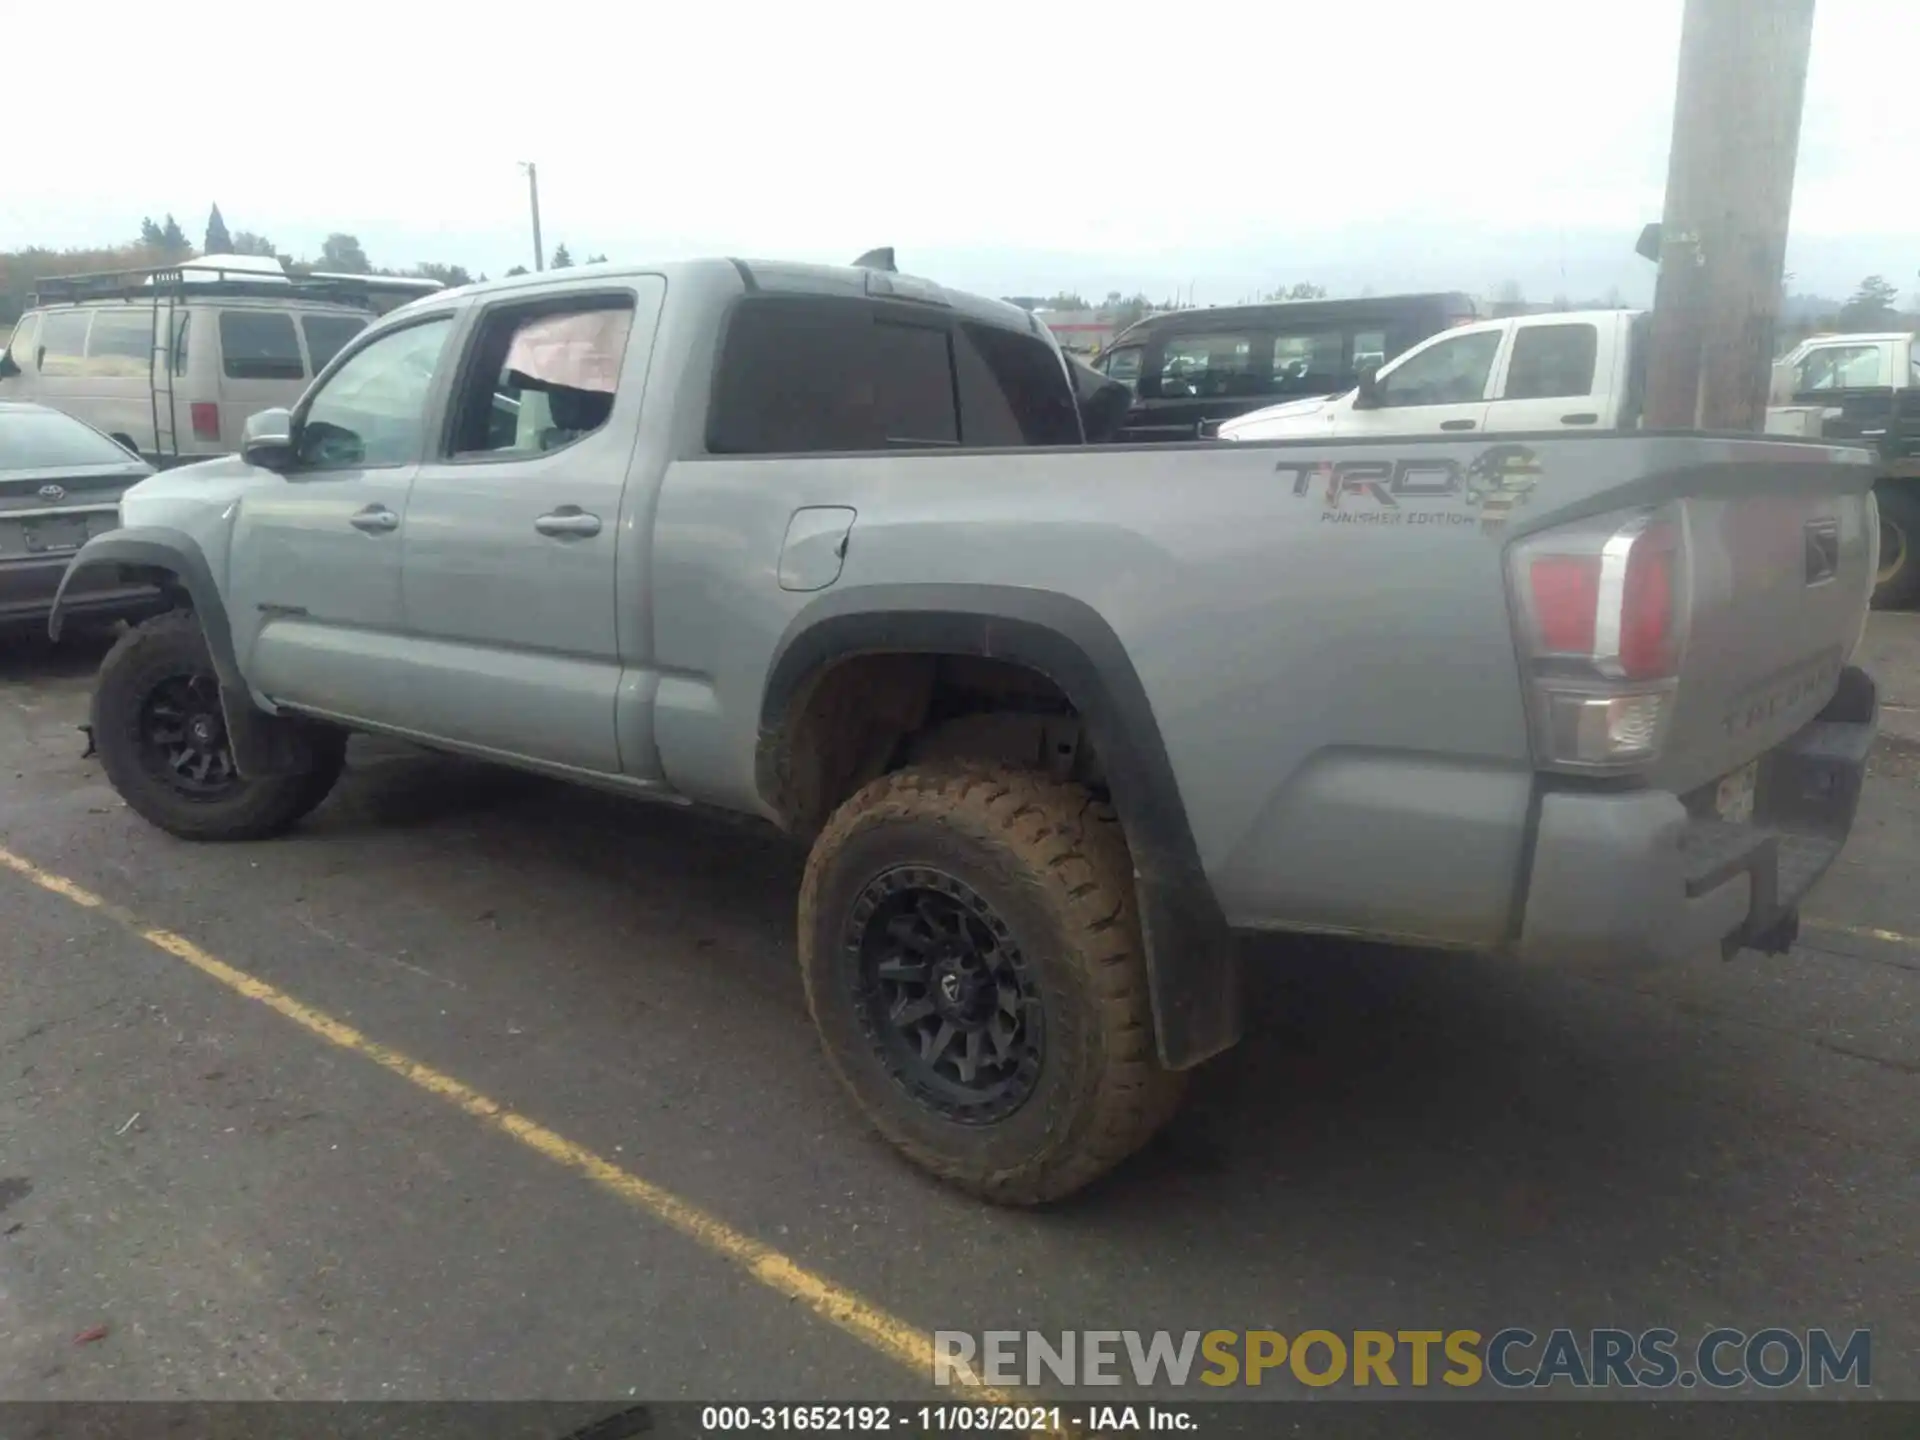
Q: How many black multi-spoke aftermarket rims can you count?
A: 2